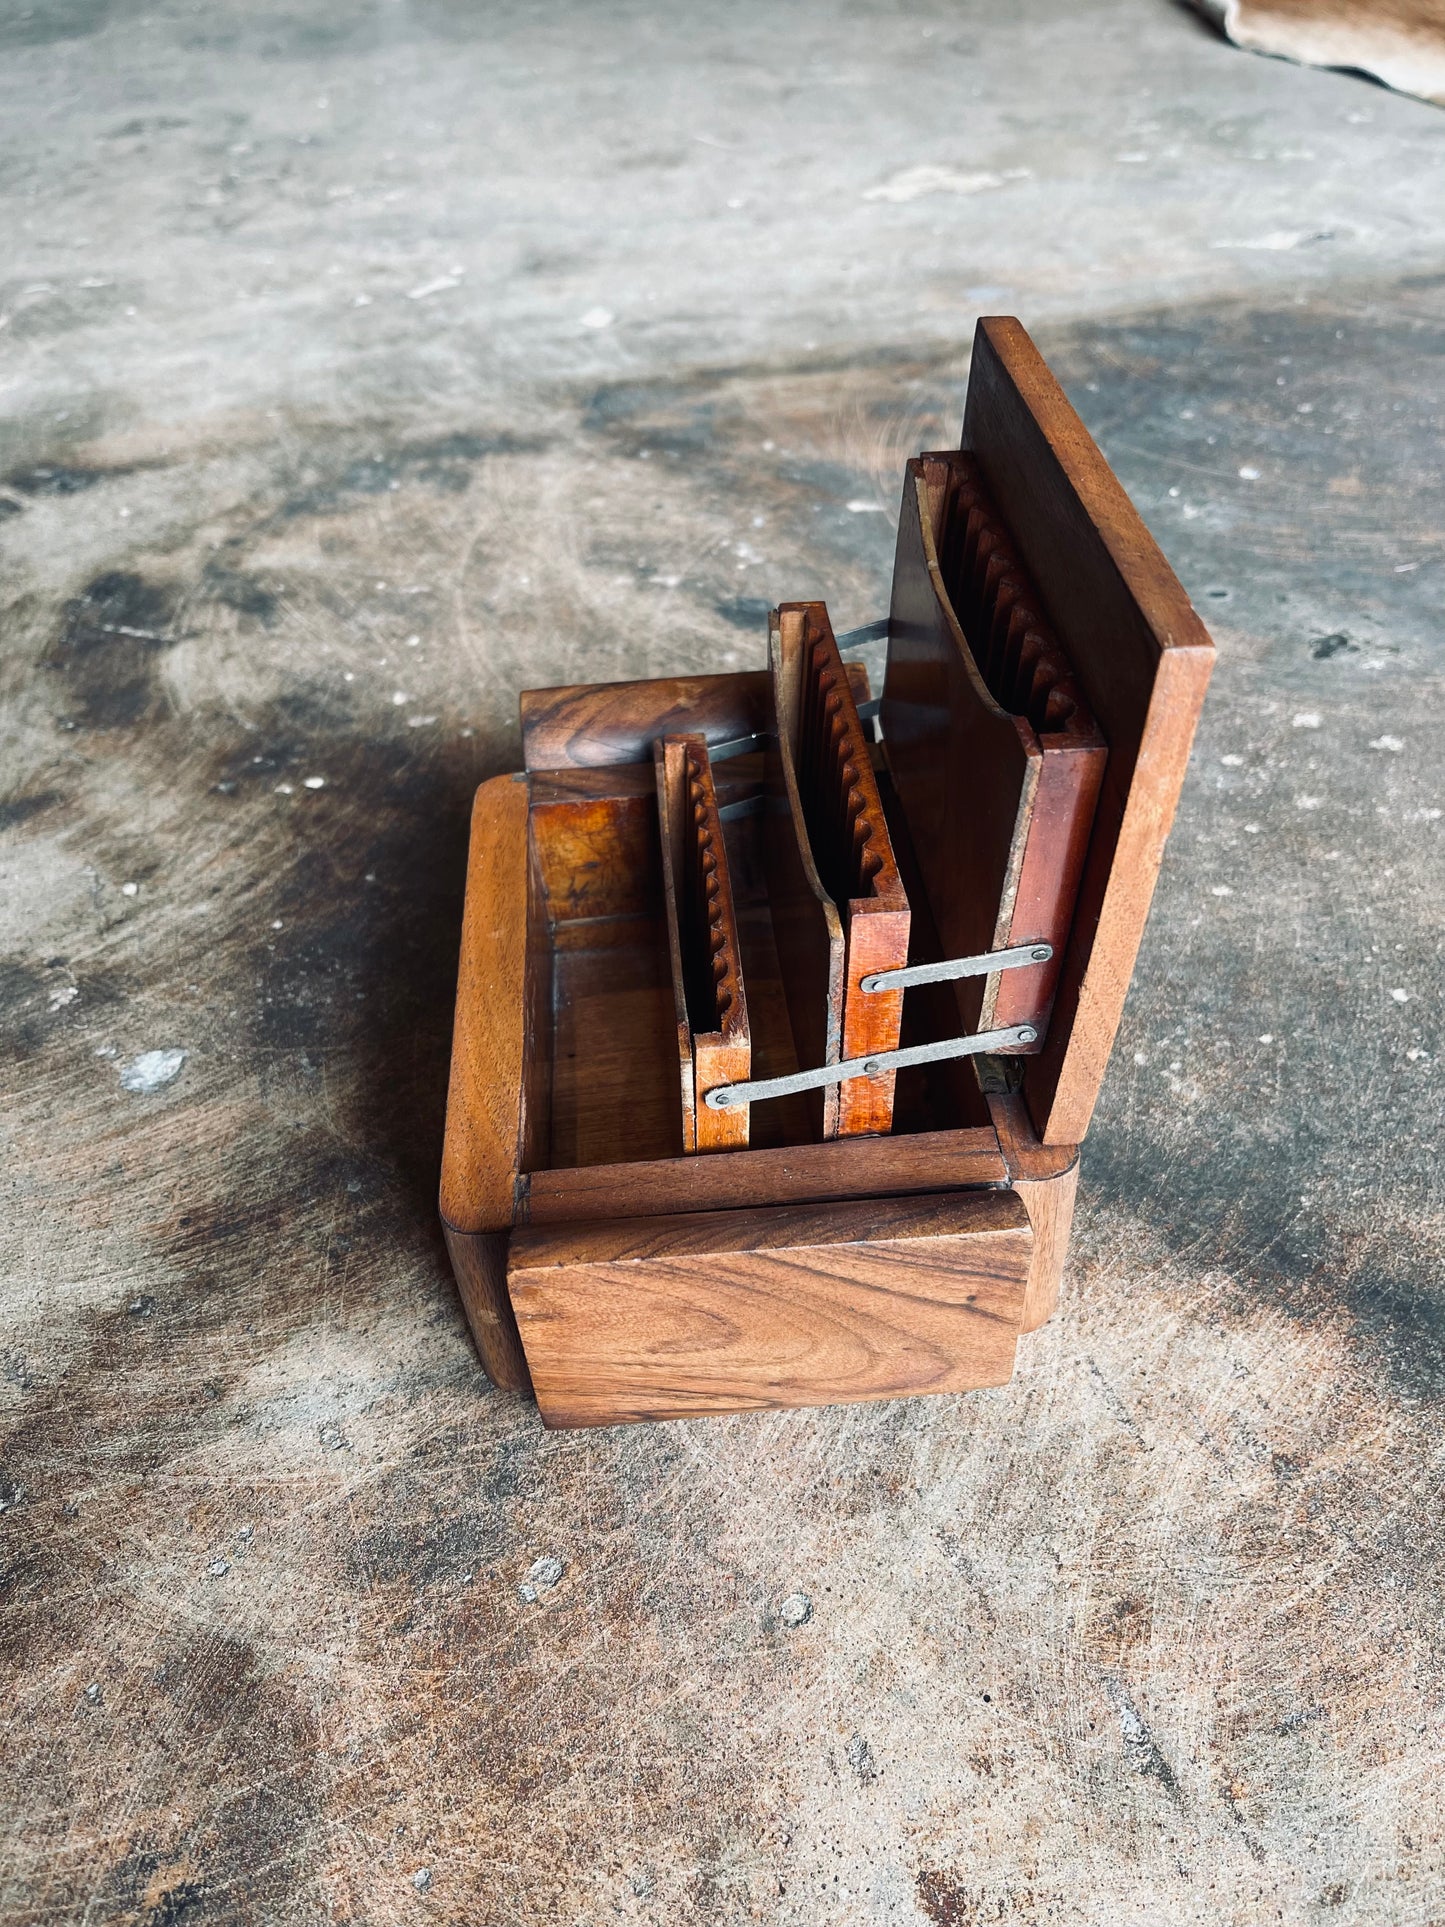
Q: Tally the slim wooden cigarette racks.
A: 3